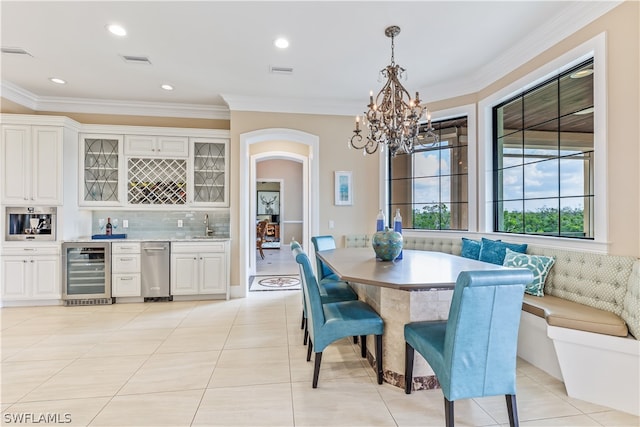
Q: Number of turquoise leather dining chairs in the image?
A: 4